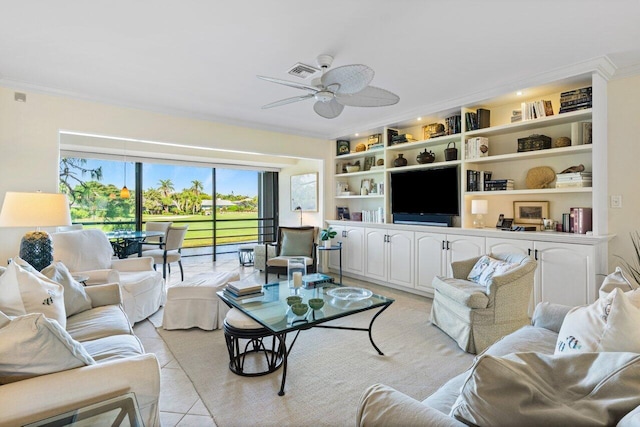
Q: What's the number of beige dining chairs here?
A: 2